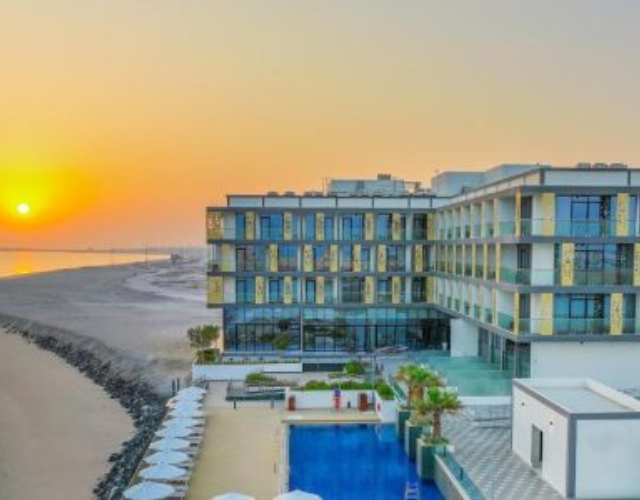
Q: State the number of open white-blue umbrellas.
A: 12